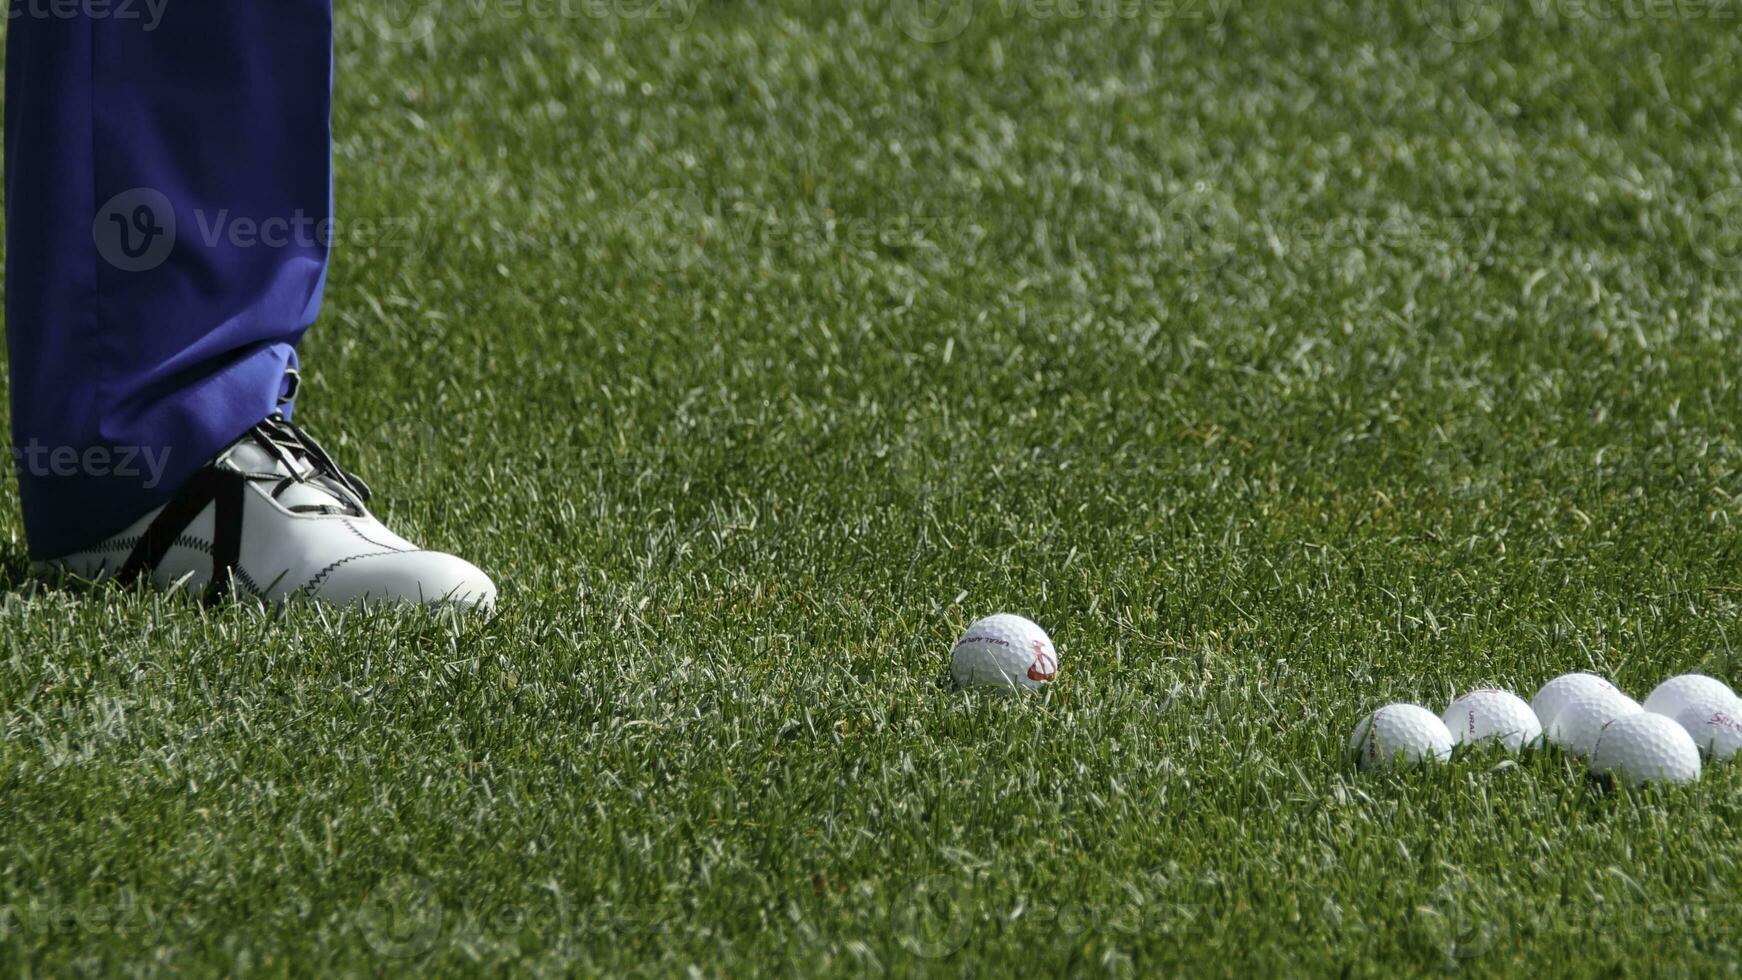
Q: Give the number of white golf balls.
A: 8